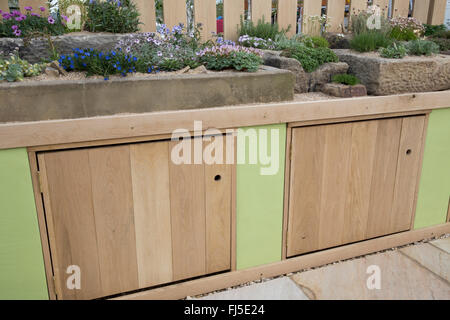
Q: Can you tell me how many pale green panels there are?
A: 3